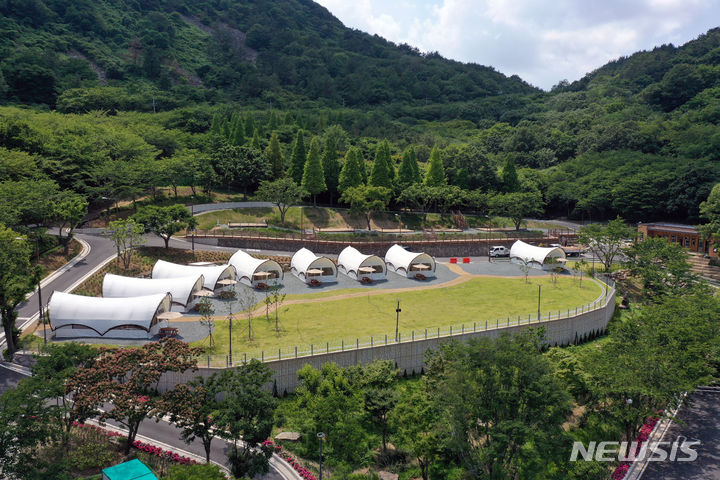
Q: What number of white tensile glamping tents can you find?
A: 8